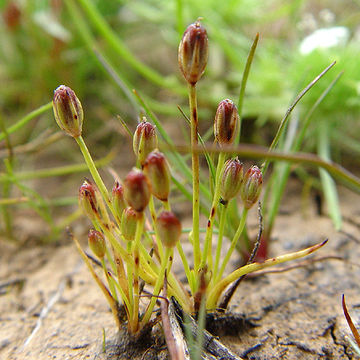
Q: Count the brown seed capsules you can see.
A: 13